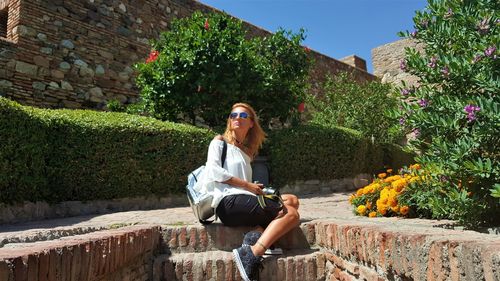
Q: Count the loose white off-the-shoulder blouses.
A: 1